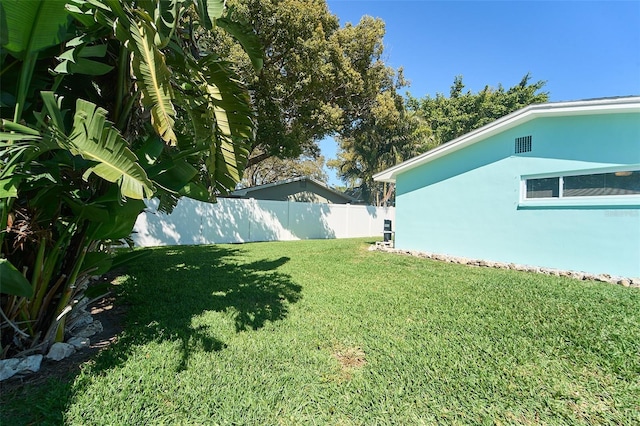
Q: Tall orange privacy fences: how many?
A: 0